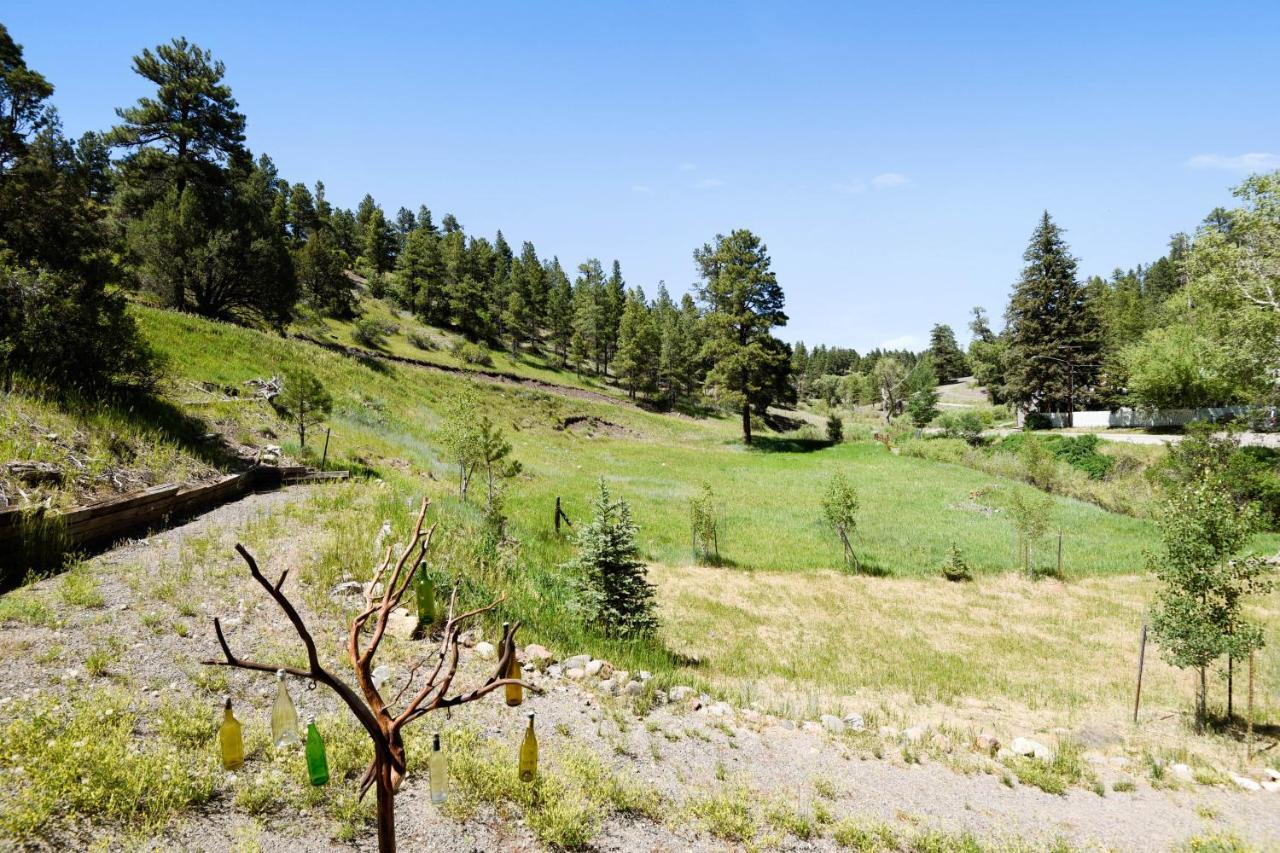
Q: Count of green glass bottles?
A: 2